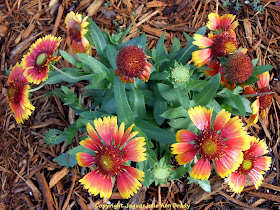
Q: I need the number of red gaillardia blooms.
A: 11